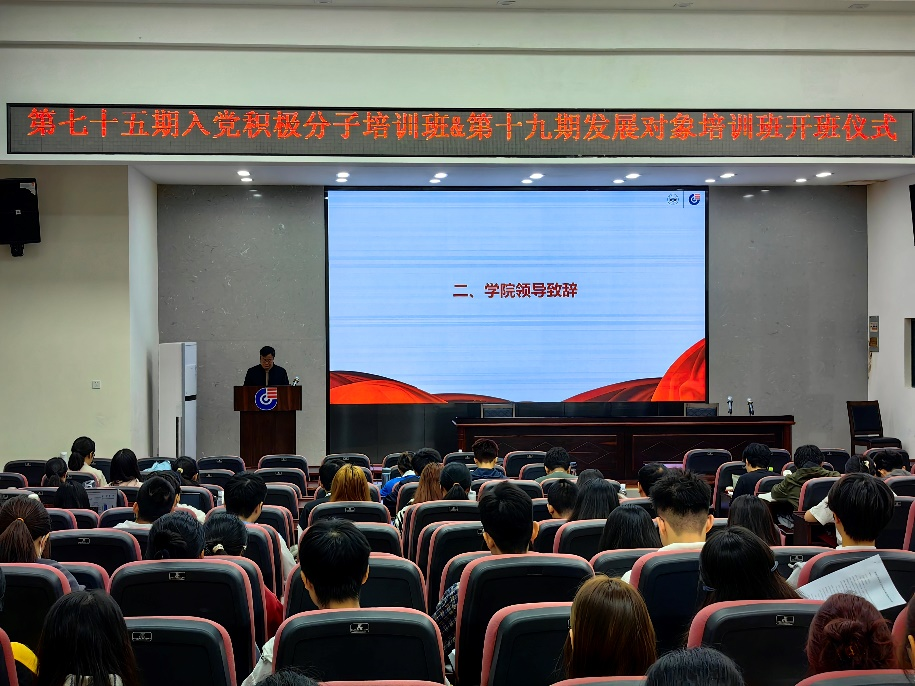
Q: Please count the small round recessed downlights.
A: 14